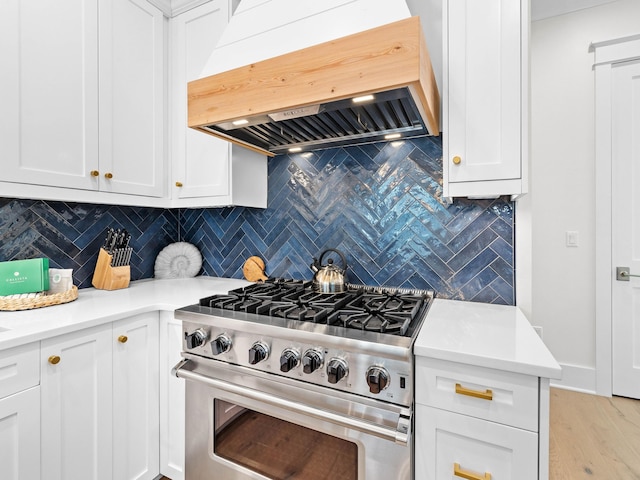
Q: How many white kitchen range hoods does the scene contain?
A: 1